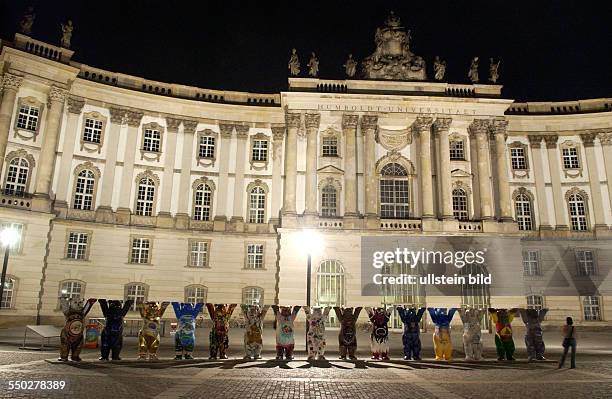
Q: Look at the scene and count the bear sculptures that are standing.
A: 15